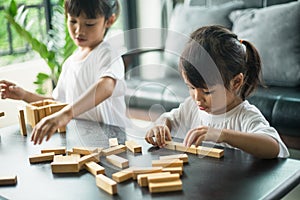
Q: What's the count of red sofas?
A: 0